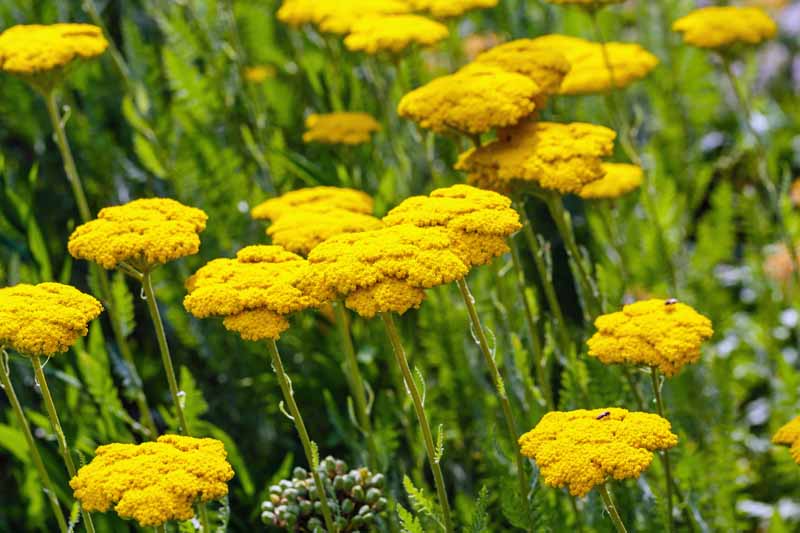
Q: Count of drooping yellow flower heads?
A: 0